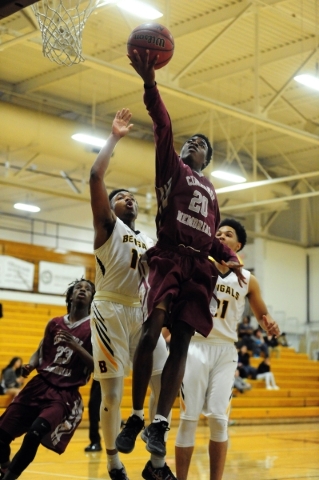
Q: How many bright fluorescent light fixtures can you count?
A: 5